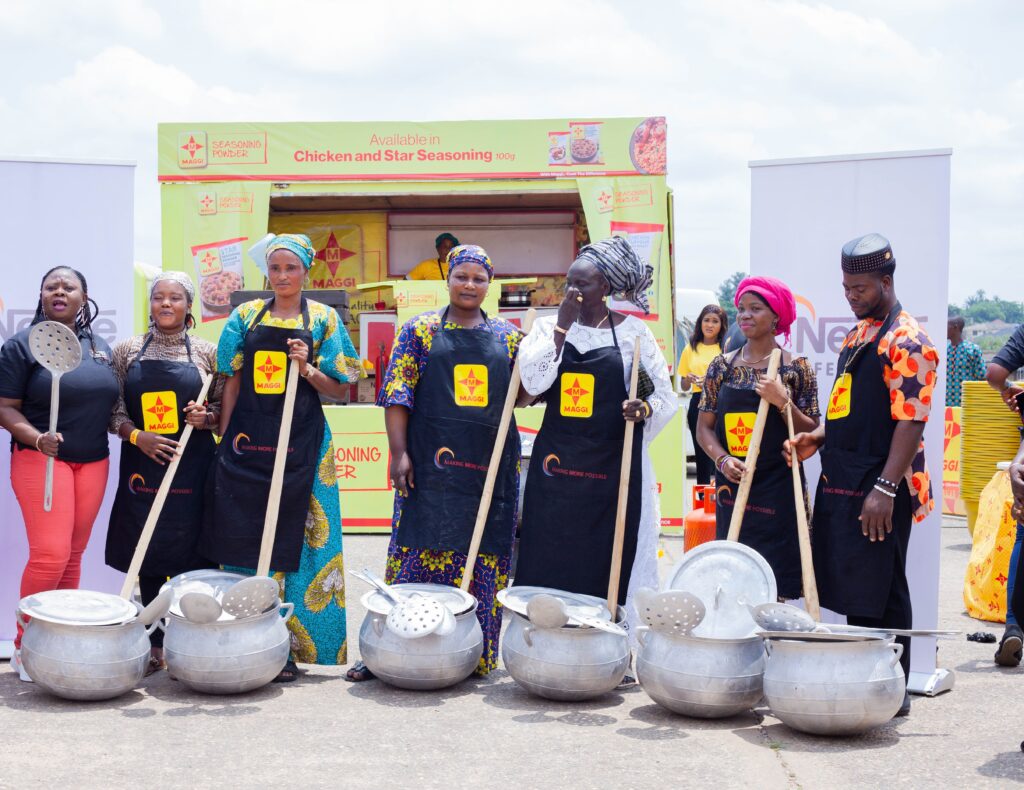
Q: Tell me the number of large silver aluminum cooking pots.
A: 6